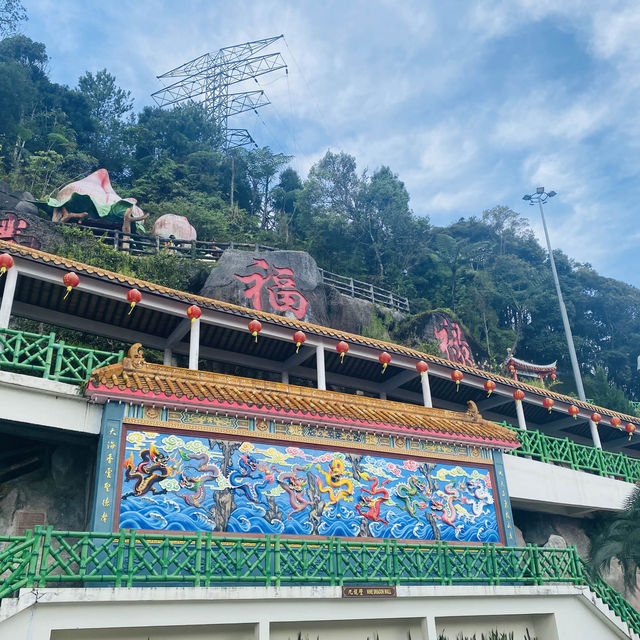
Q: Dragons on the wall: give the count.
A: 9